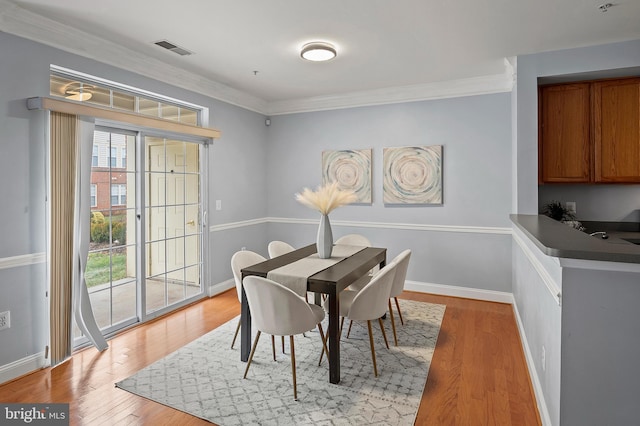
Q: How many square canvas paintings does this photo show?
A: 2